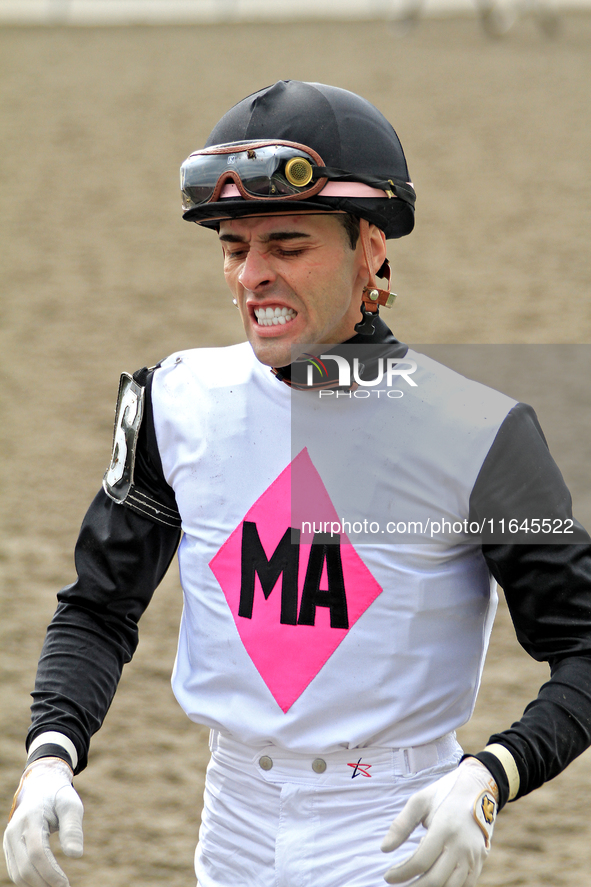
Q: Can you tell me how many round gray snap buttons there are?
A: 2